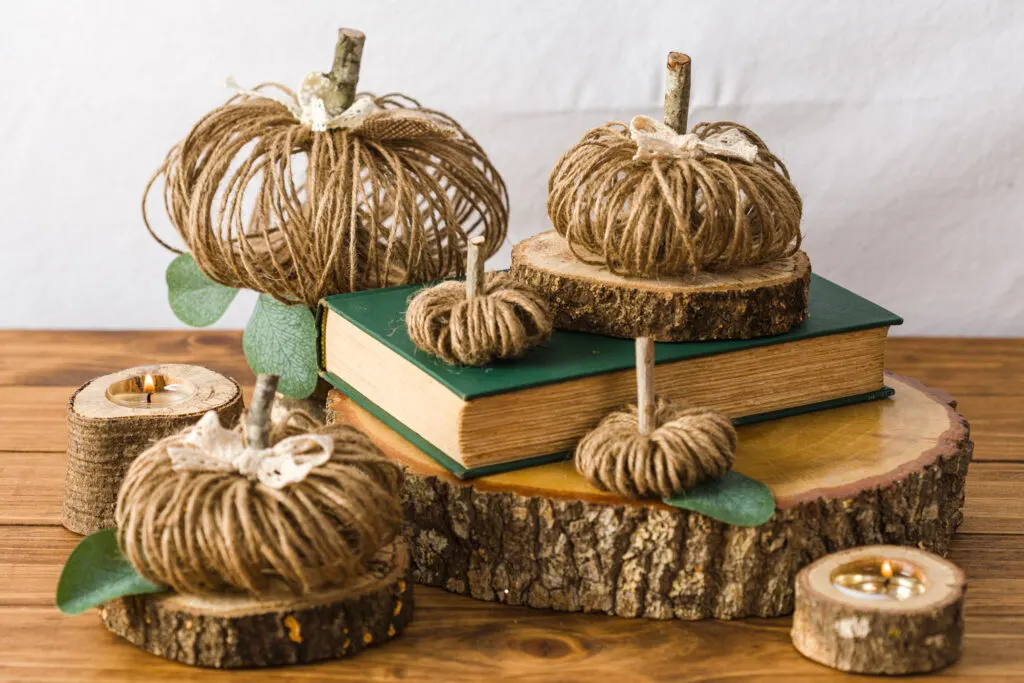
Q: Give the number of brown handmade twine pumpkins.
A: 5